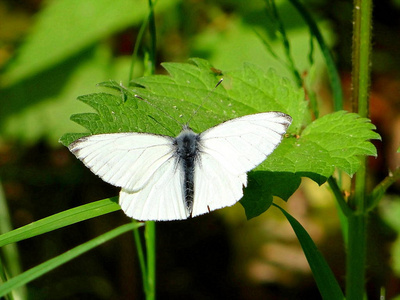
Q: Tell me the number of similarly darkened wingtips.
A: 2